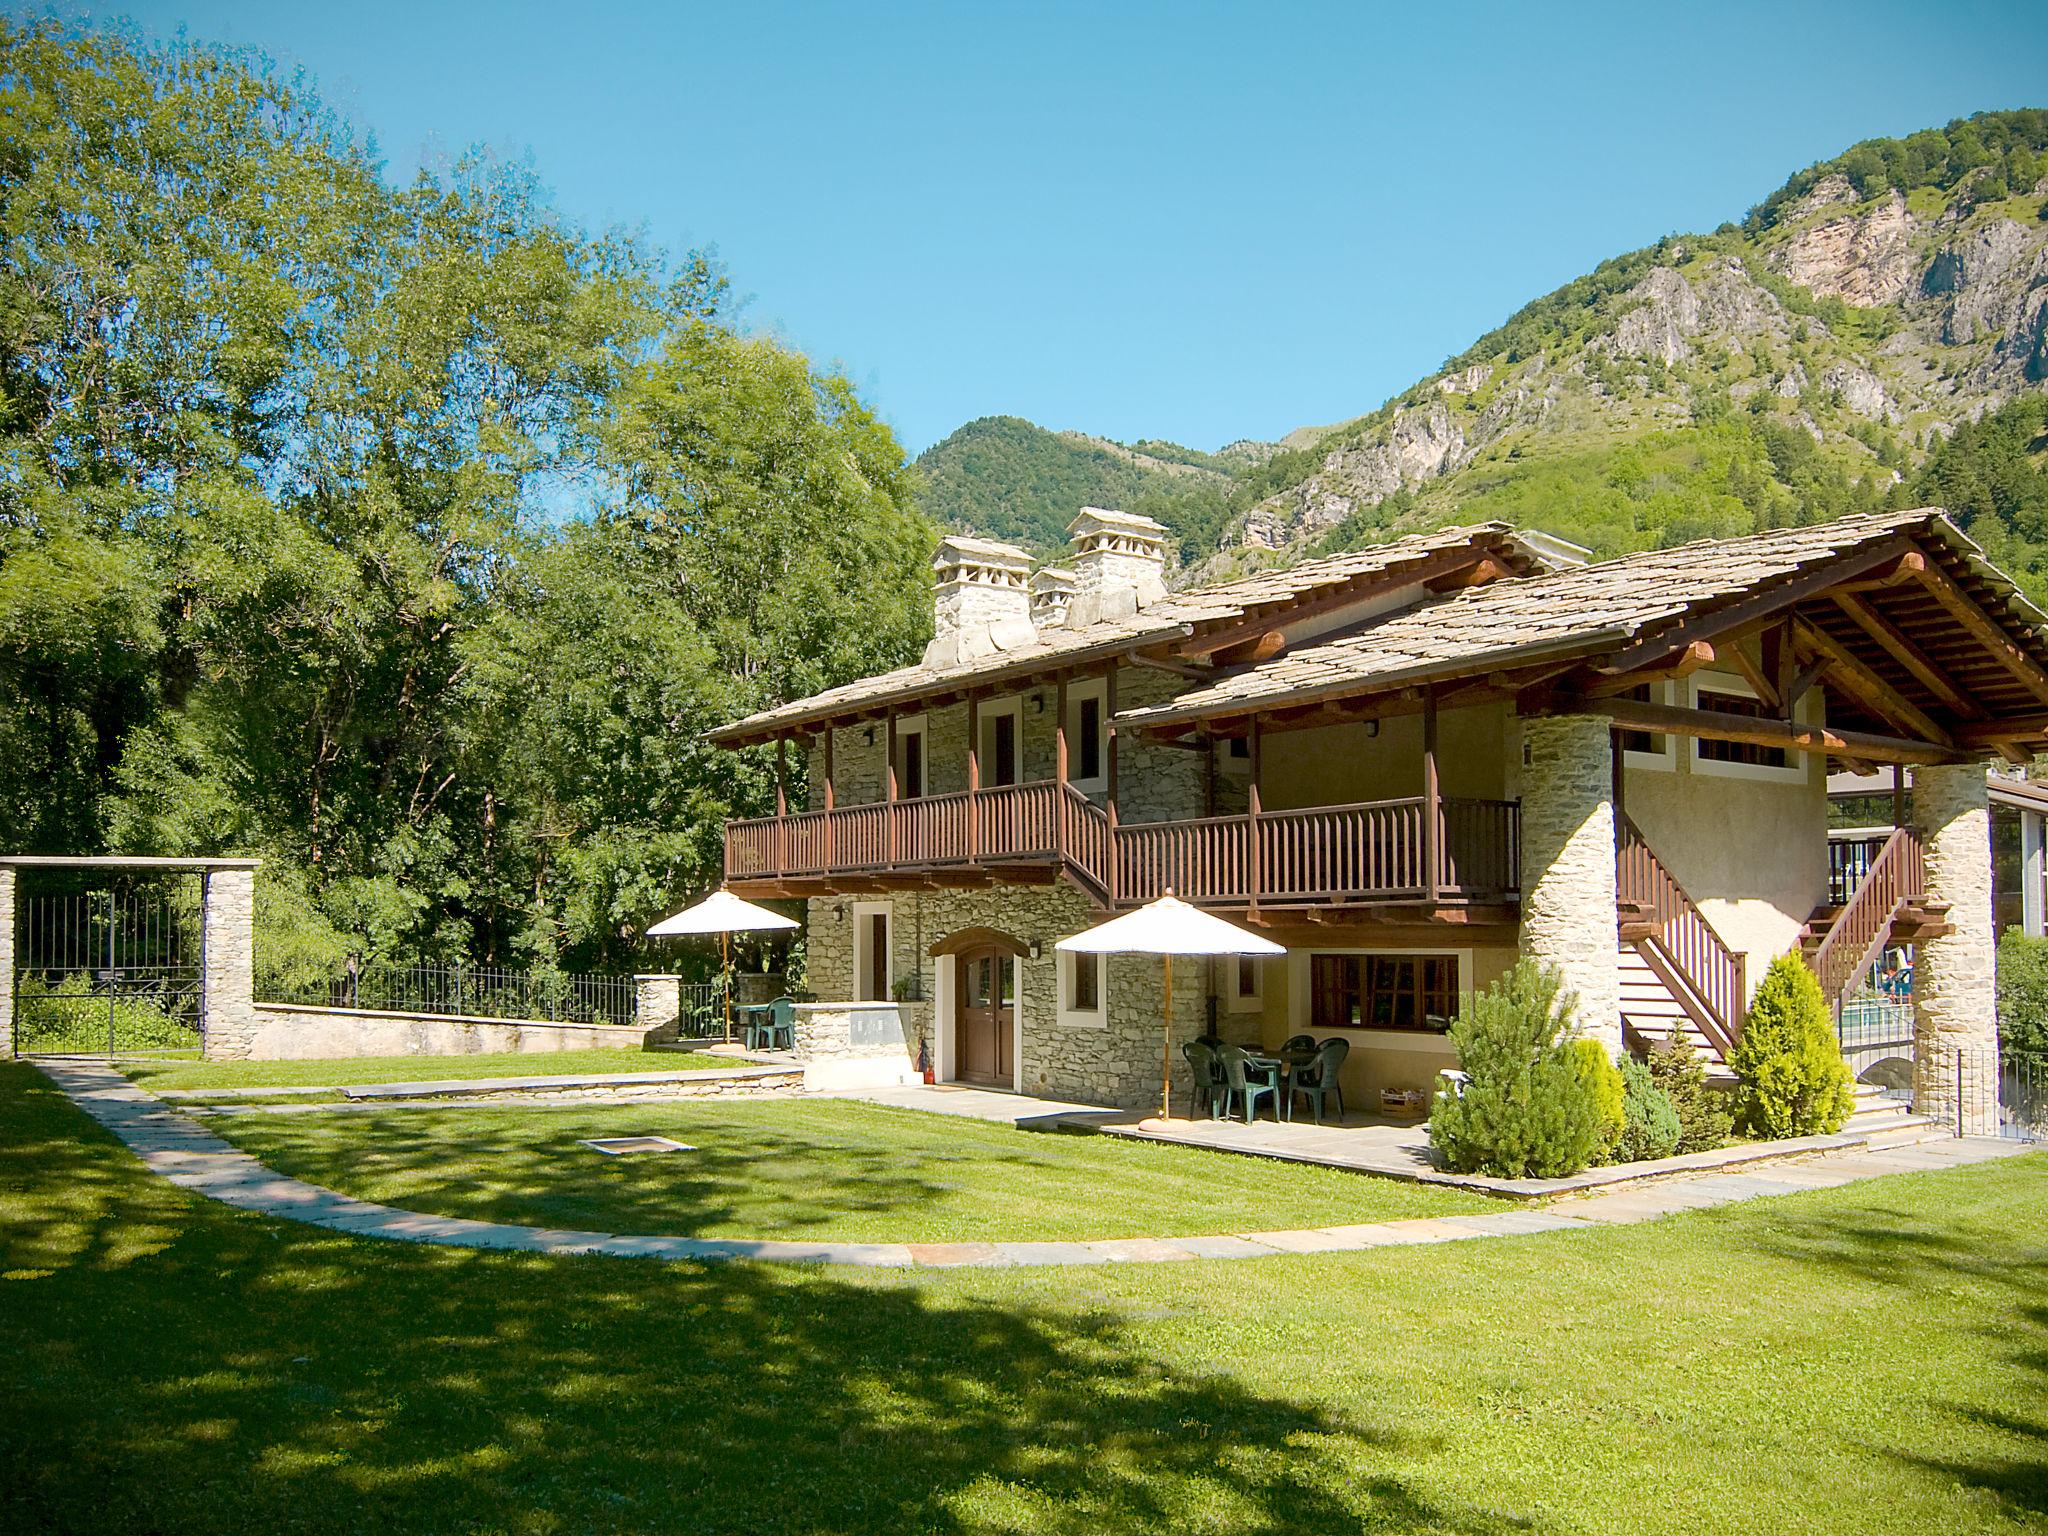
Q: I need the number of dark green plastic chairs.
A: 6